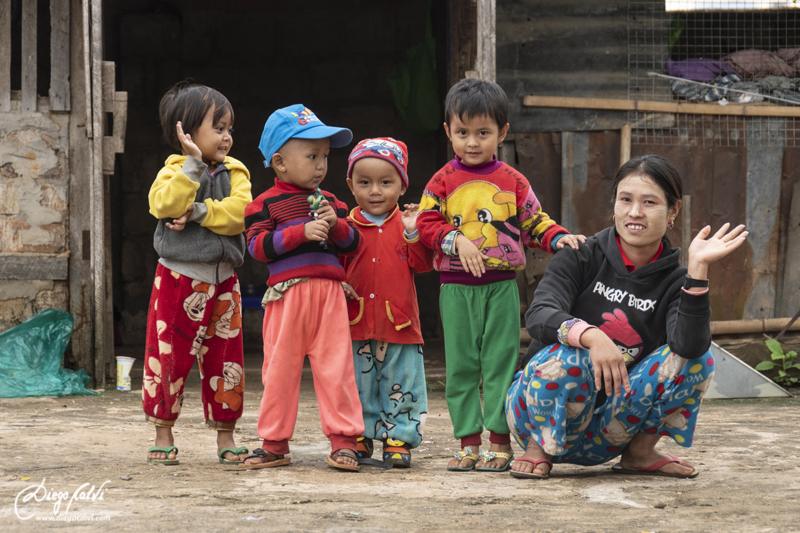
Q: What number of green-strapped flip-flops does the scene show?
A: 2